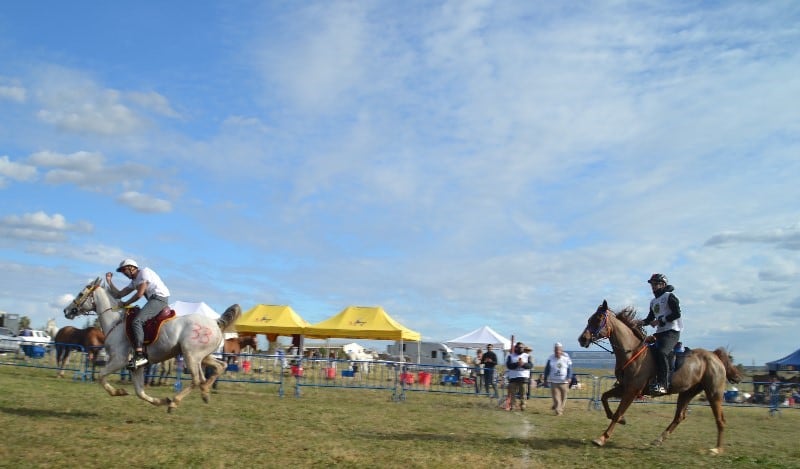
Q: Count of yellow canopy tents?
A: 2